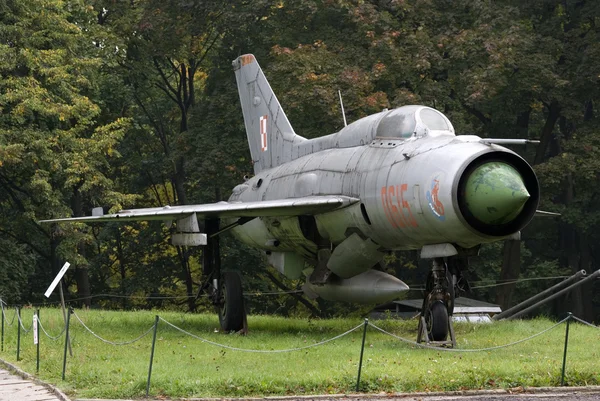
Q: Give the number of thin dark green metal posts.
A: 7